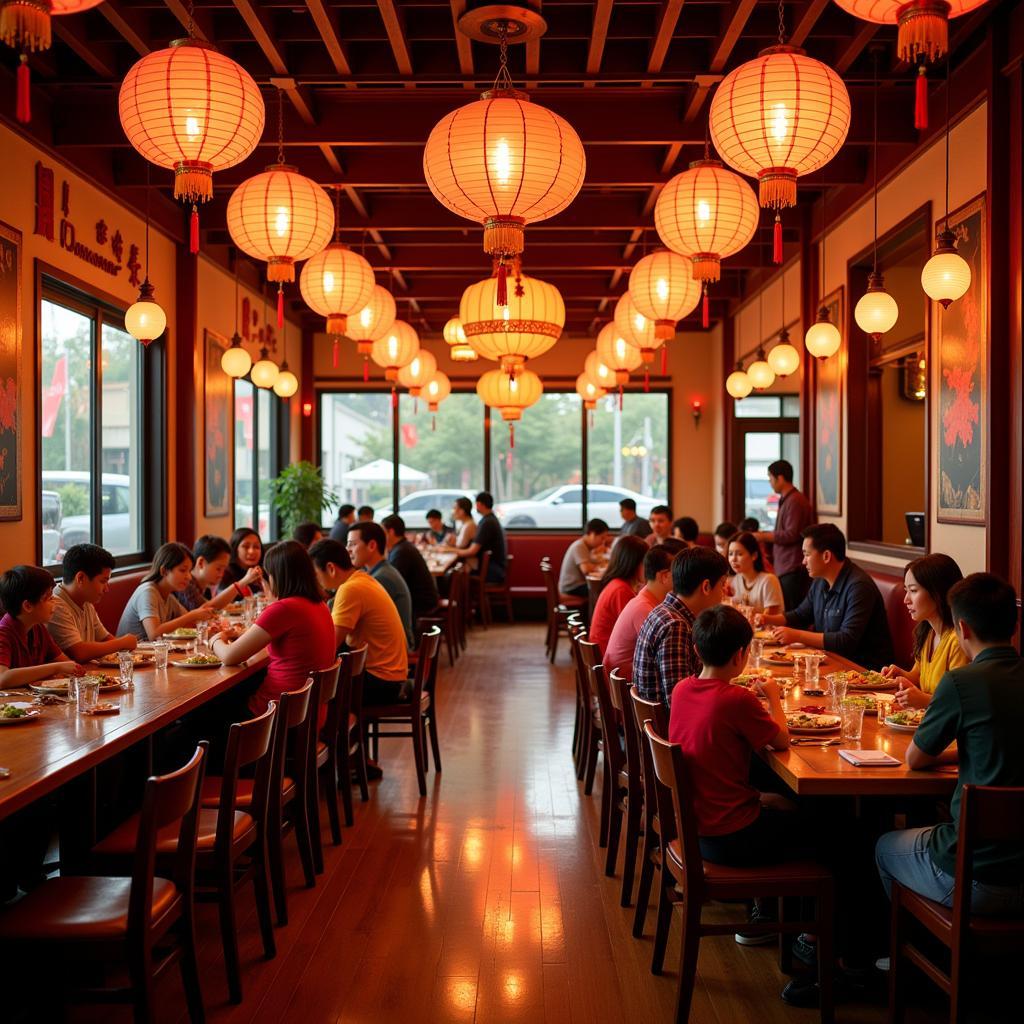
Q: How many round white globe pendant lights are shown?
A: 10